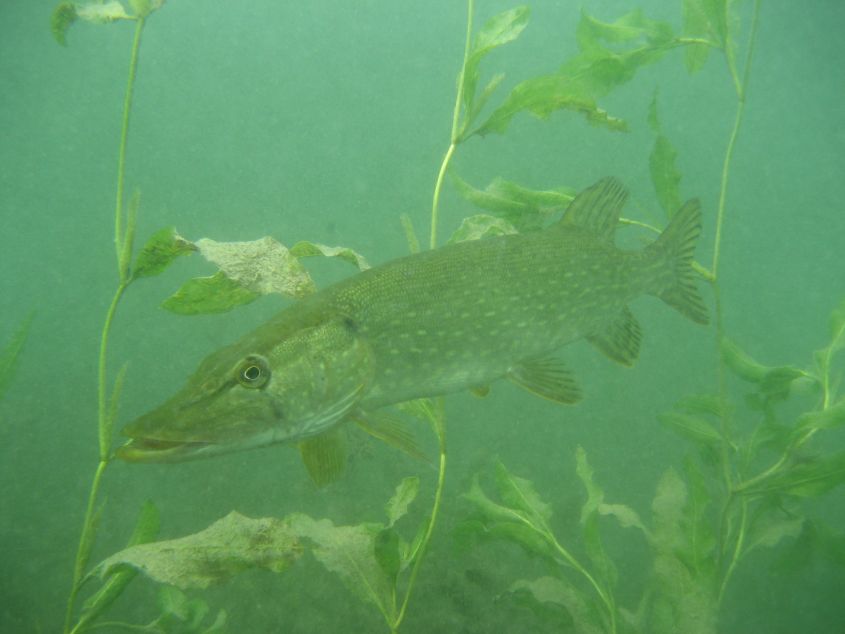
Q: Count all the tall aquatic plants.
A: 3